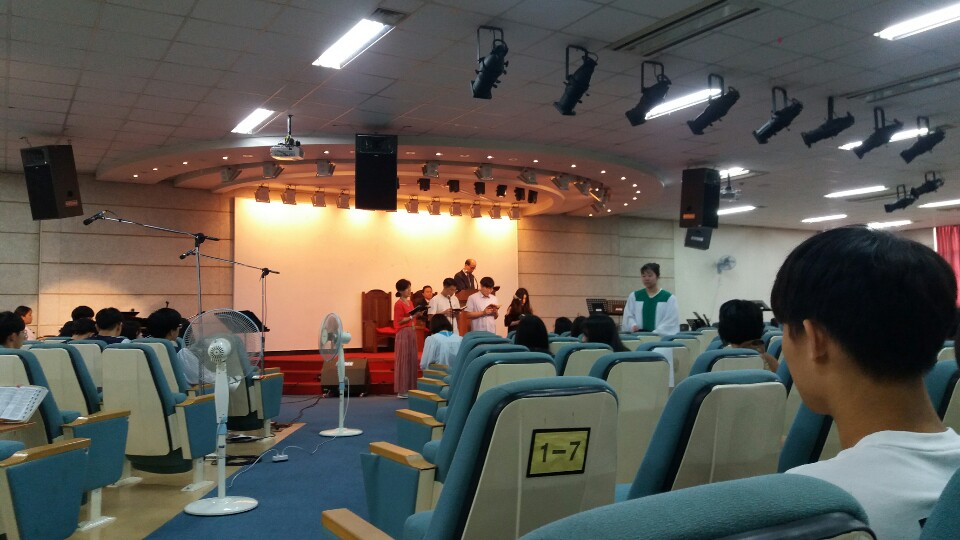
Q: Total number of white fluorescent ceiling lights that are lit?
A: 11